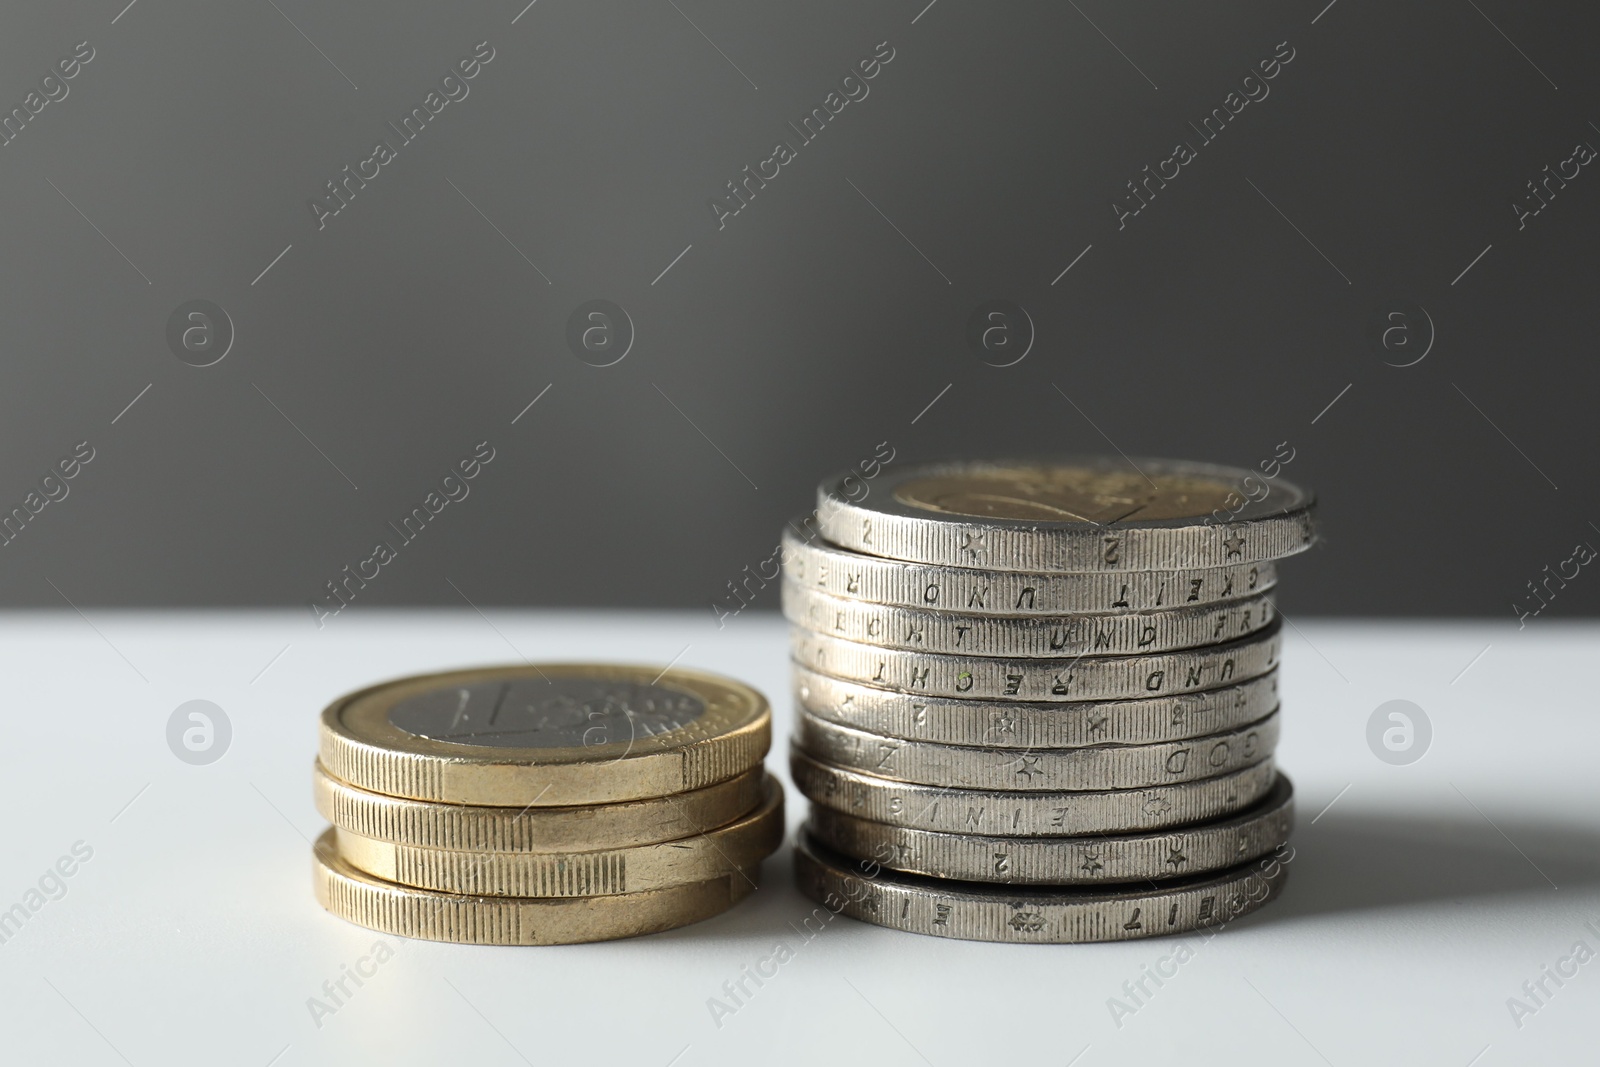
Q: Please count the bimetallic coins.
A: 13